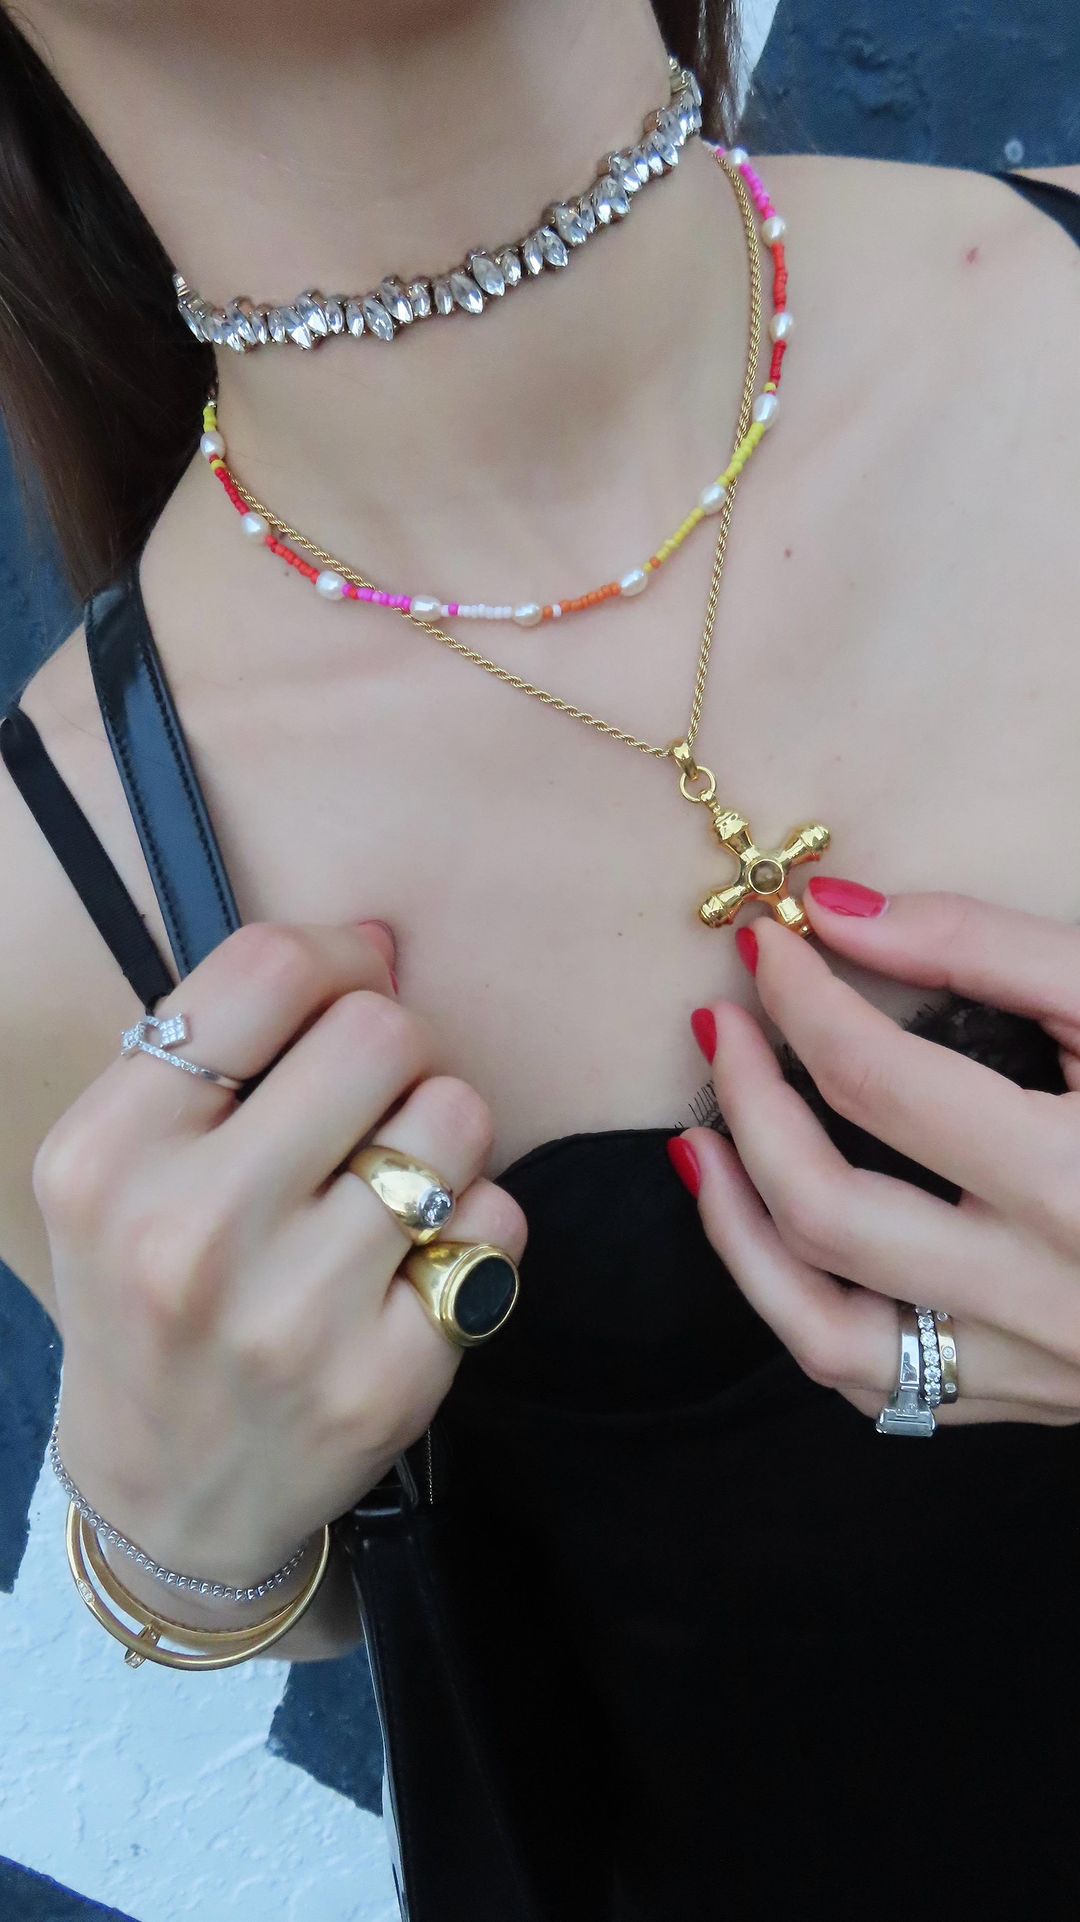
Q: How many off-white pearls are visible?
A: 11